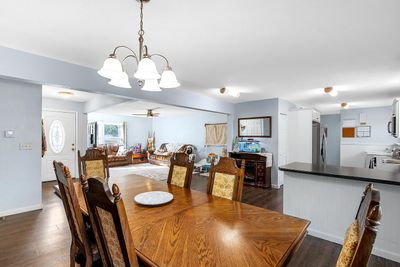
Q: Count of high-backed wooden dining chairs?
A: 6